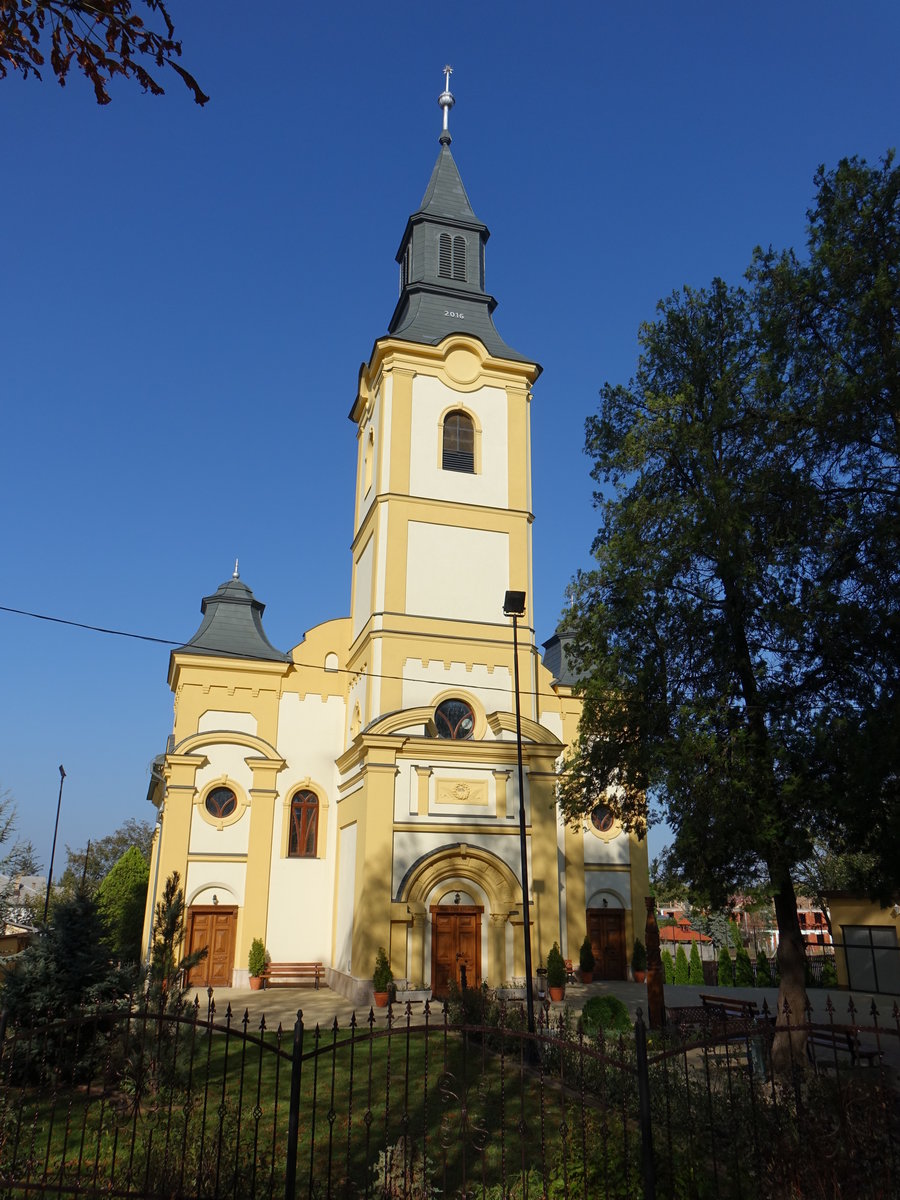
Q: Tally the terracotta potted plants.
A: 5